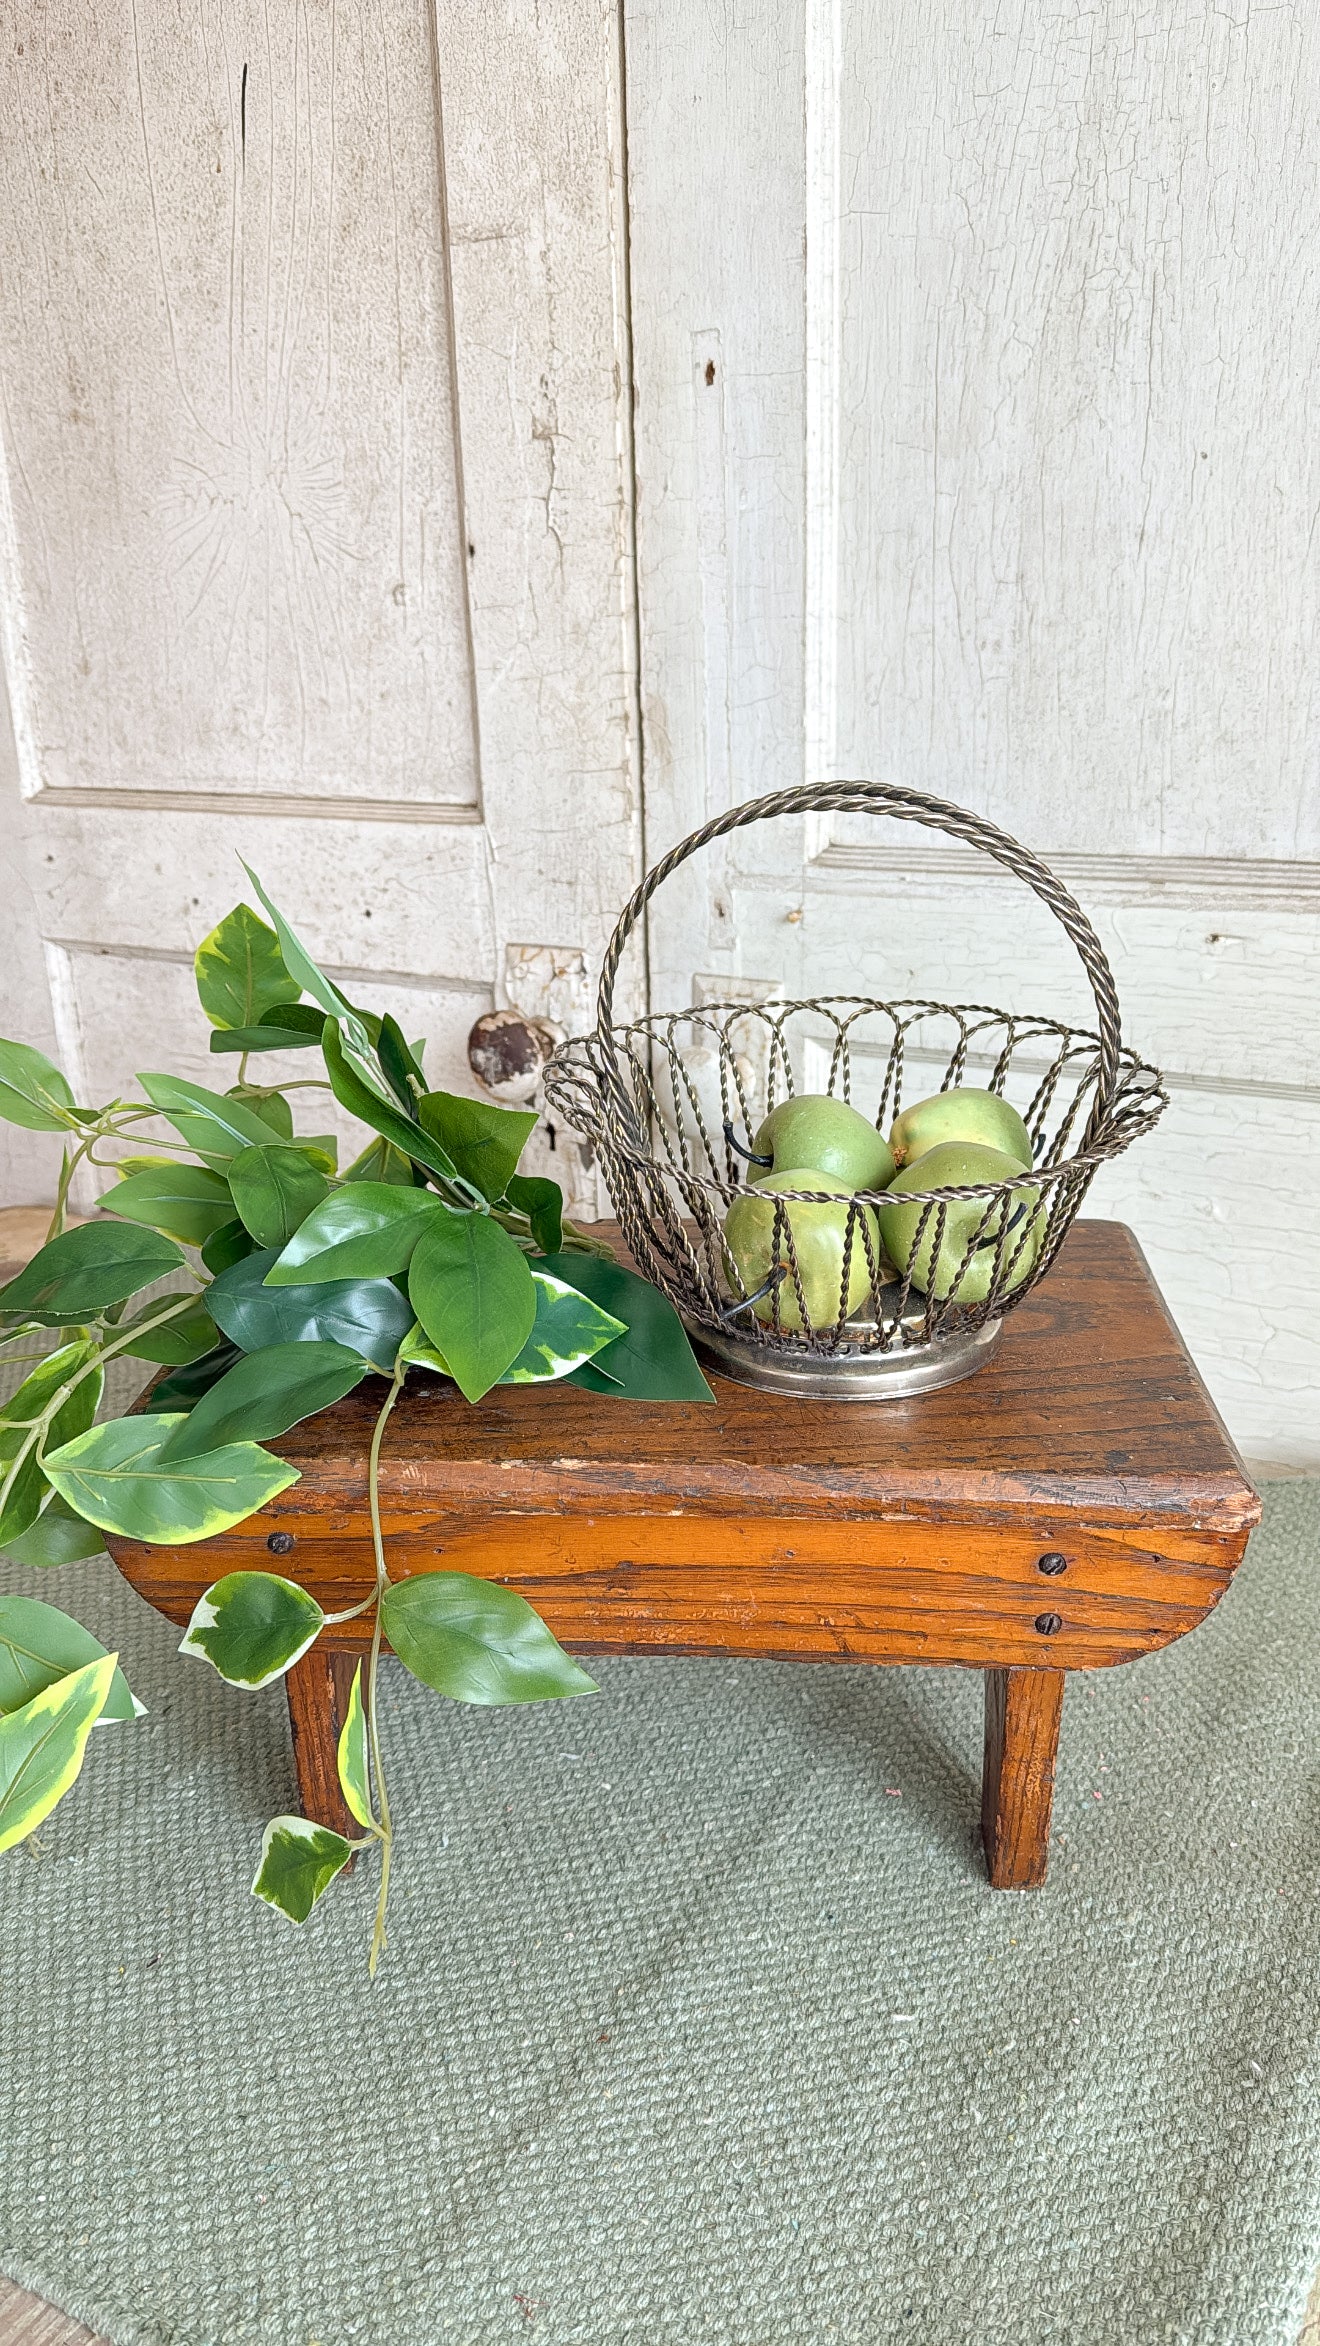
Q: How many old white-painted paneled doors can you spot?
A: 2